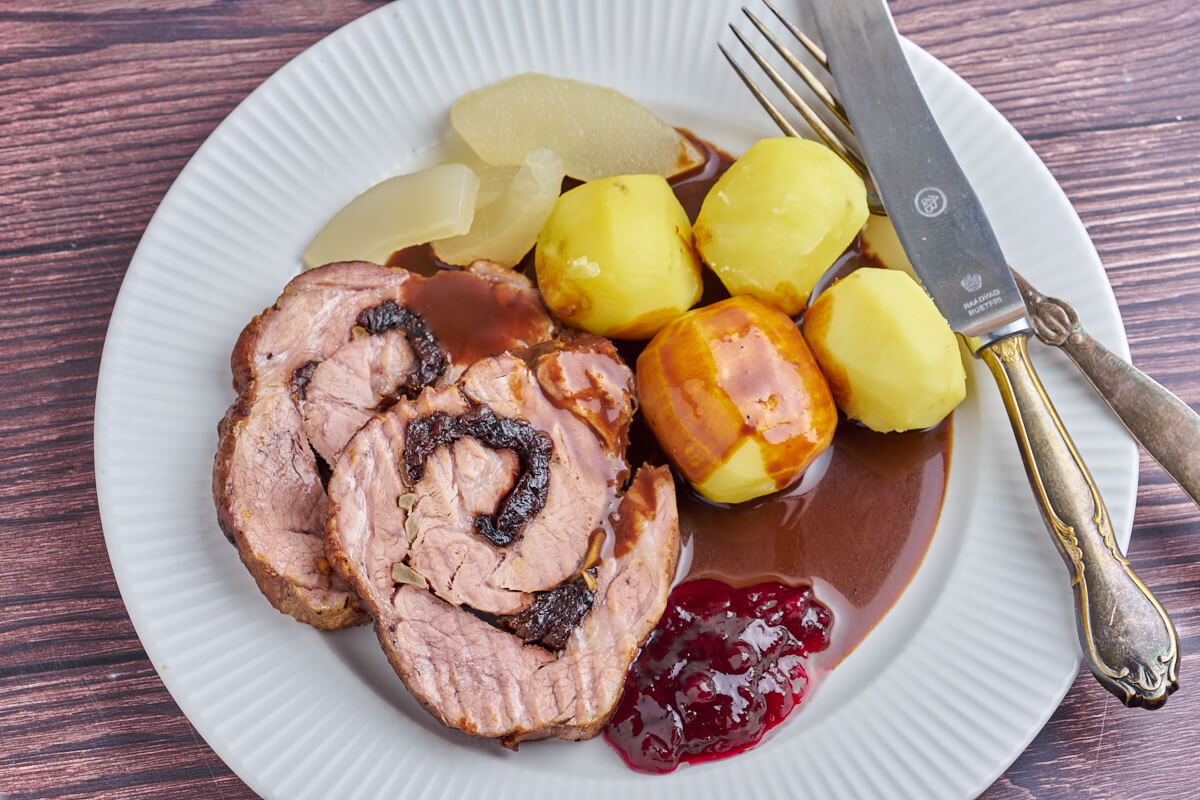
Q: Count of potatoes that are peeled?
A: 4